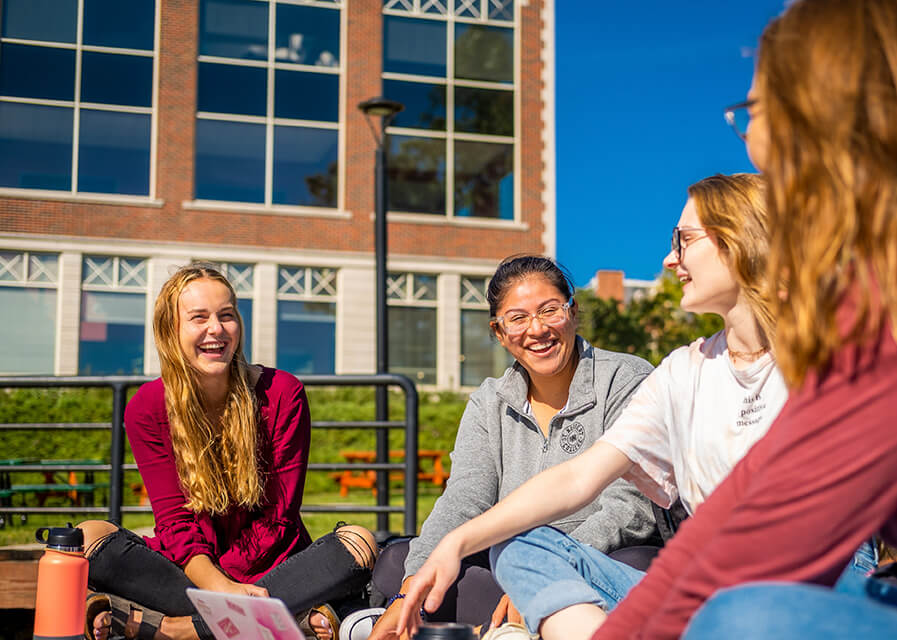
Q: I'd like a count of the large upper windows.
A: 3